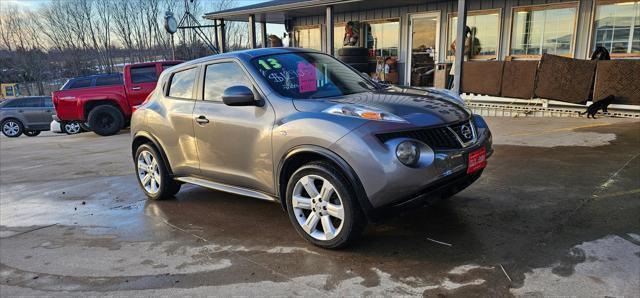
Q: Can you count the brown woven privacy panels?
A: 4